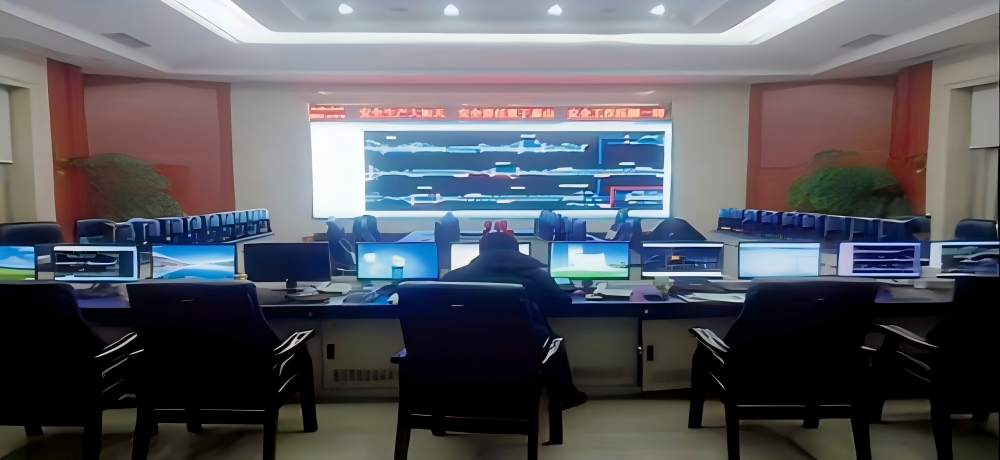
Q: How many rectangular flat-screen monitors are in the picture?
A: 11